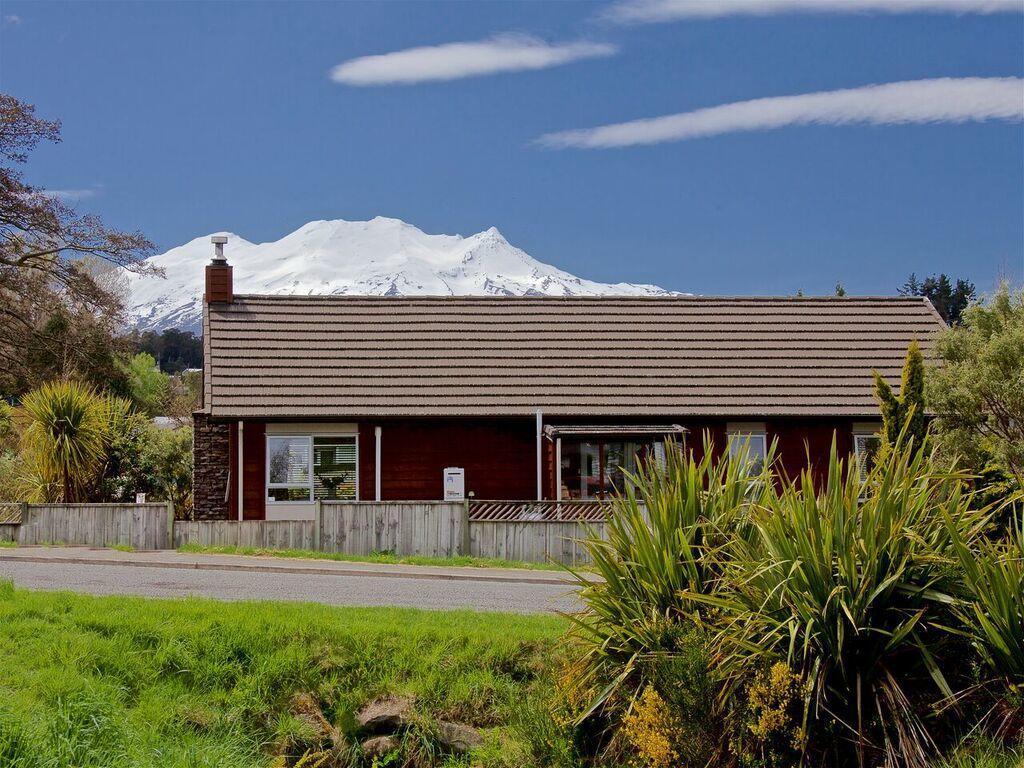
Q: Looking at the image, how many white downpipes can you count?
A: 3